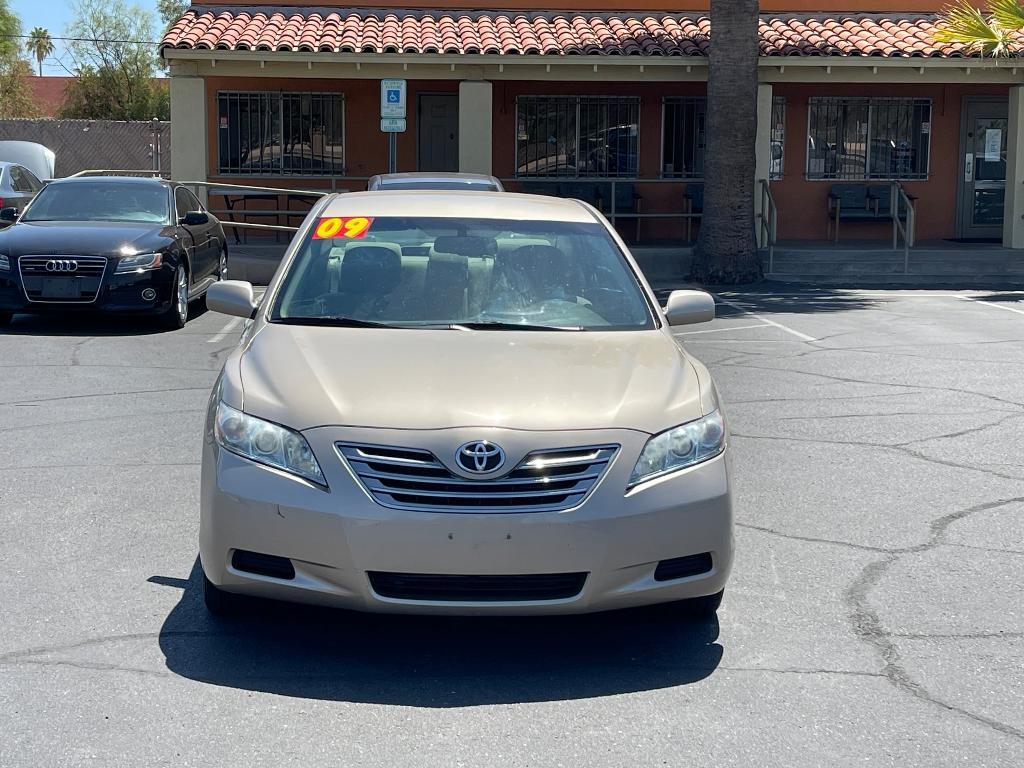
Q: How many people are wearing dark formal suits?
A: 0